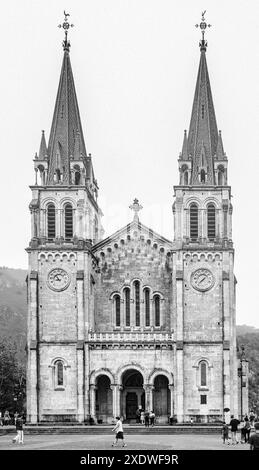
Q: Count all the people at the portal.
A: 4